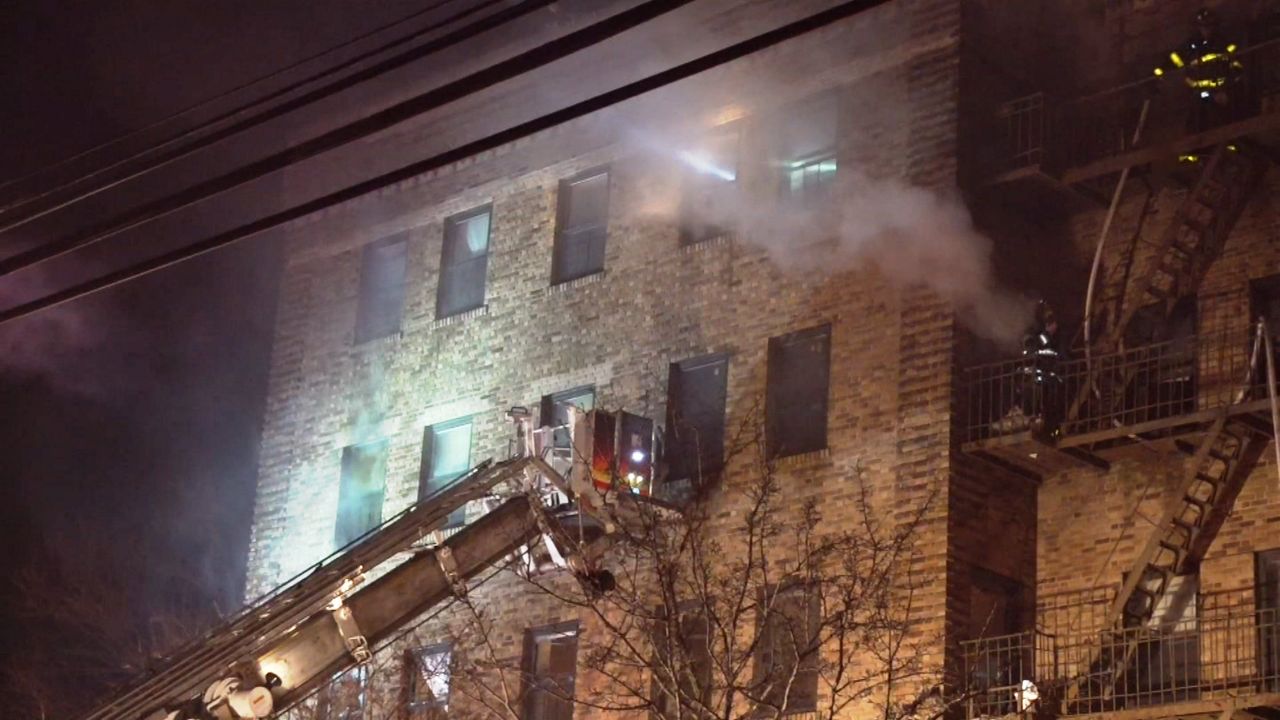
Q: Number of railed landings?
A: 3